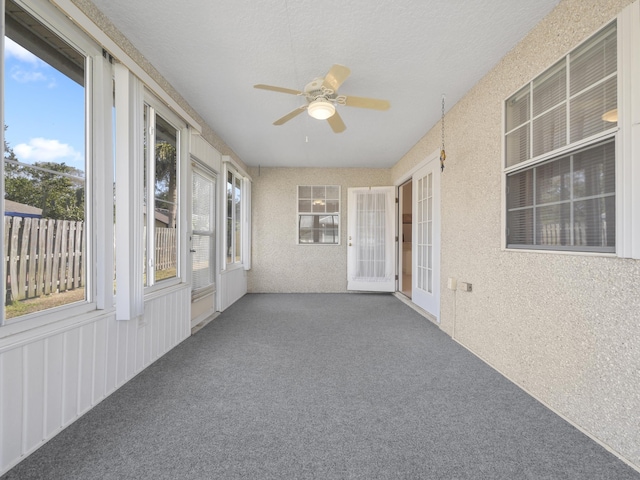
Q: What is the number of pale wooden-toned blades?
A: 5